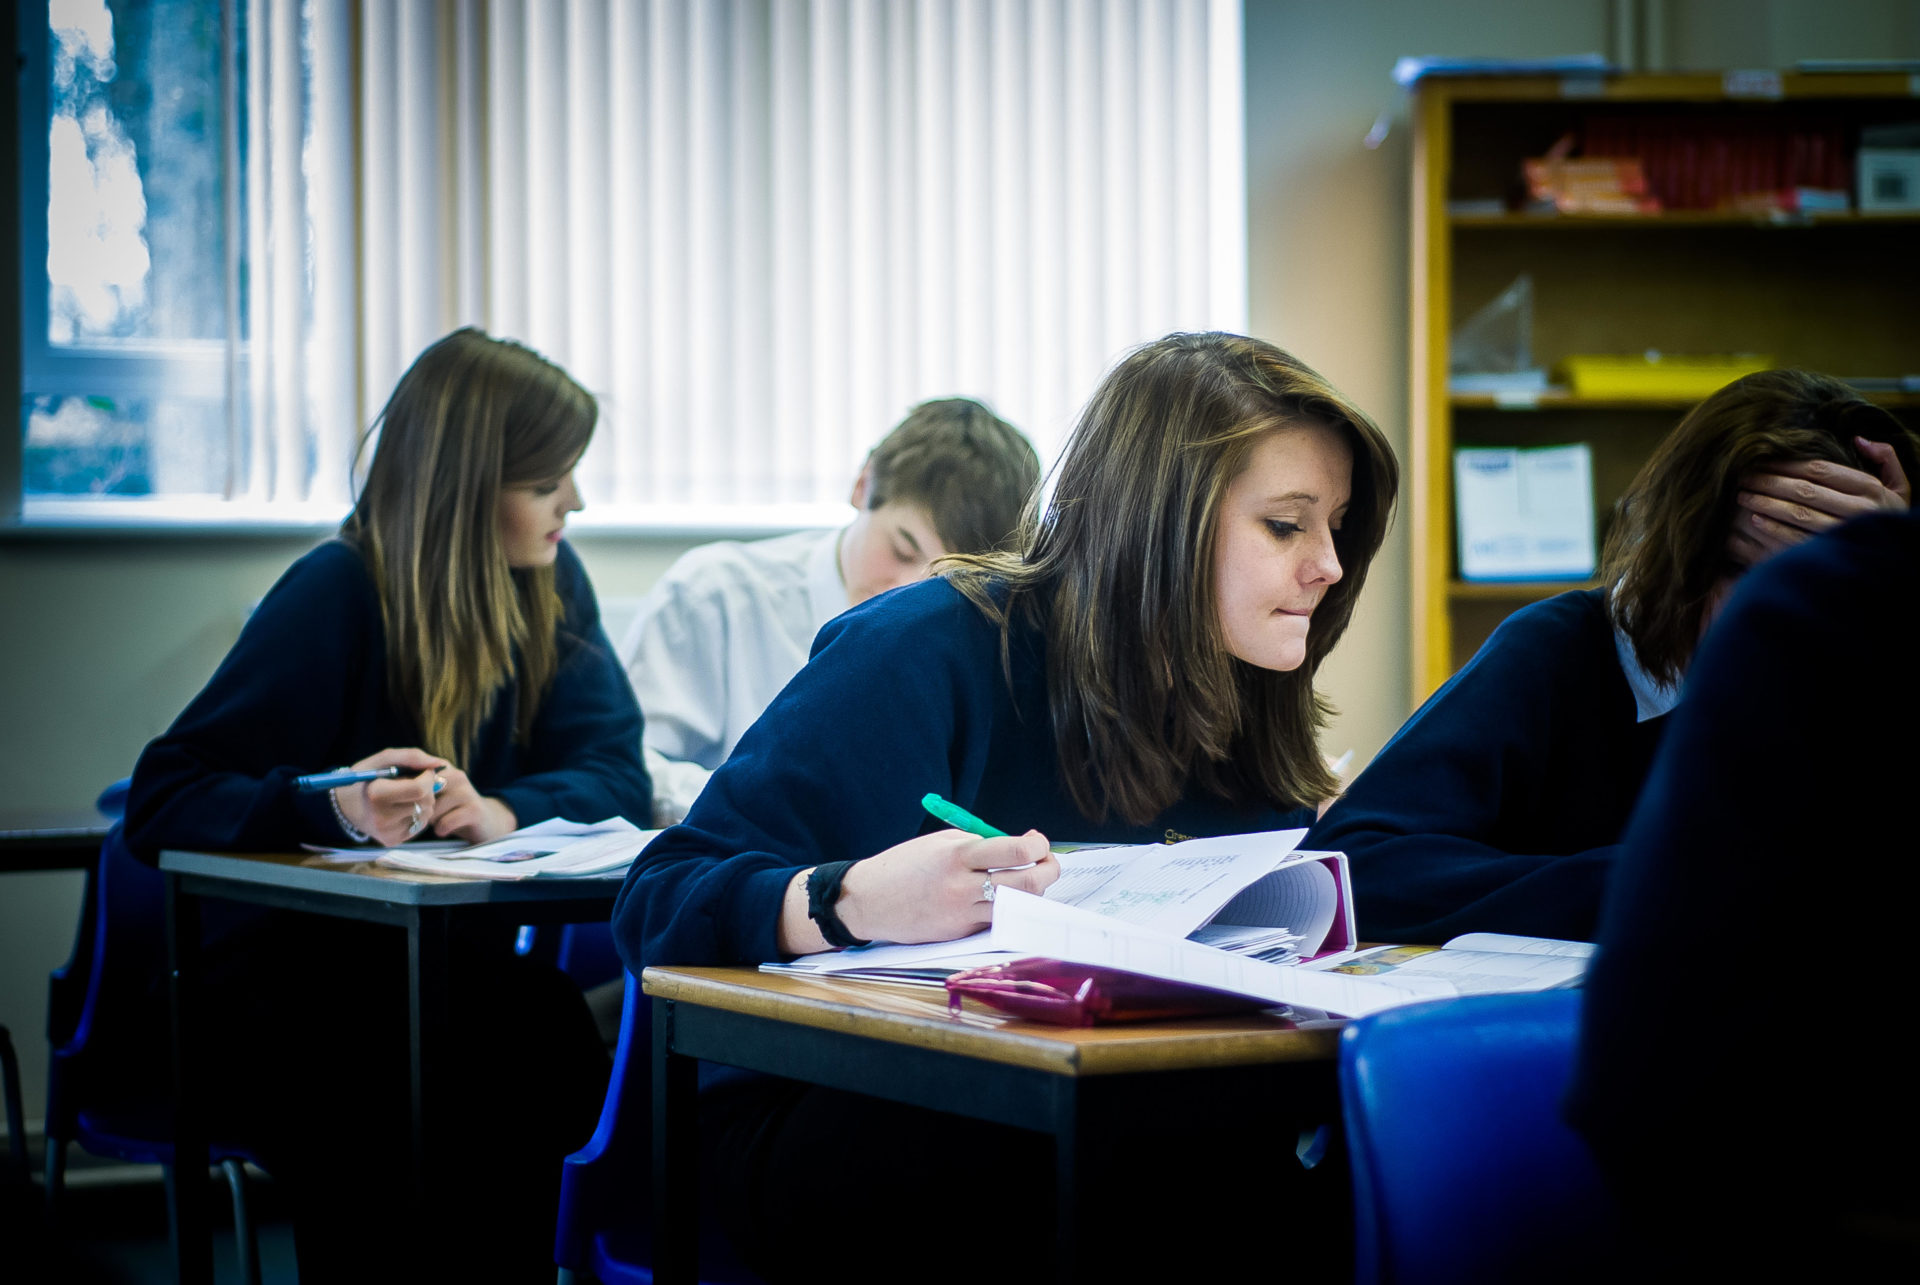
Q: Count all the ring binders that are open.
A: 1